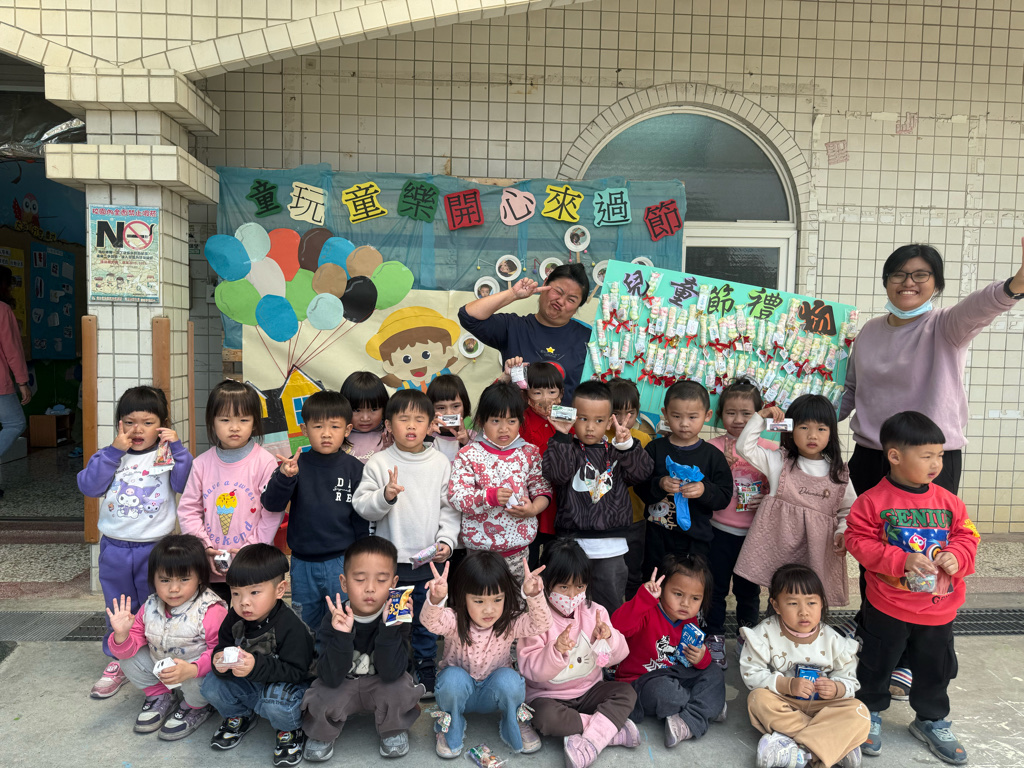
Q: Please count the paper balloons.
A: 14